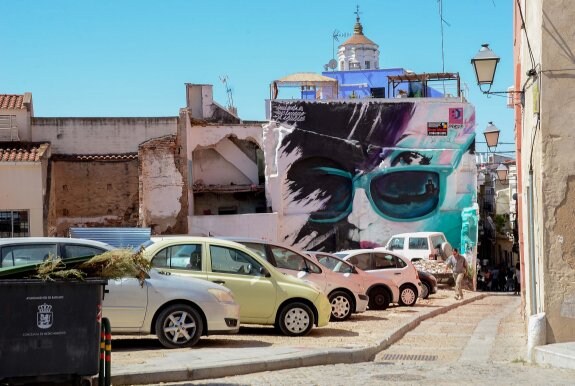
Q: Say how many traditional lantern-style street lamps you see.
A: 3